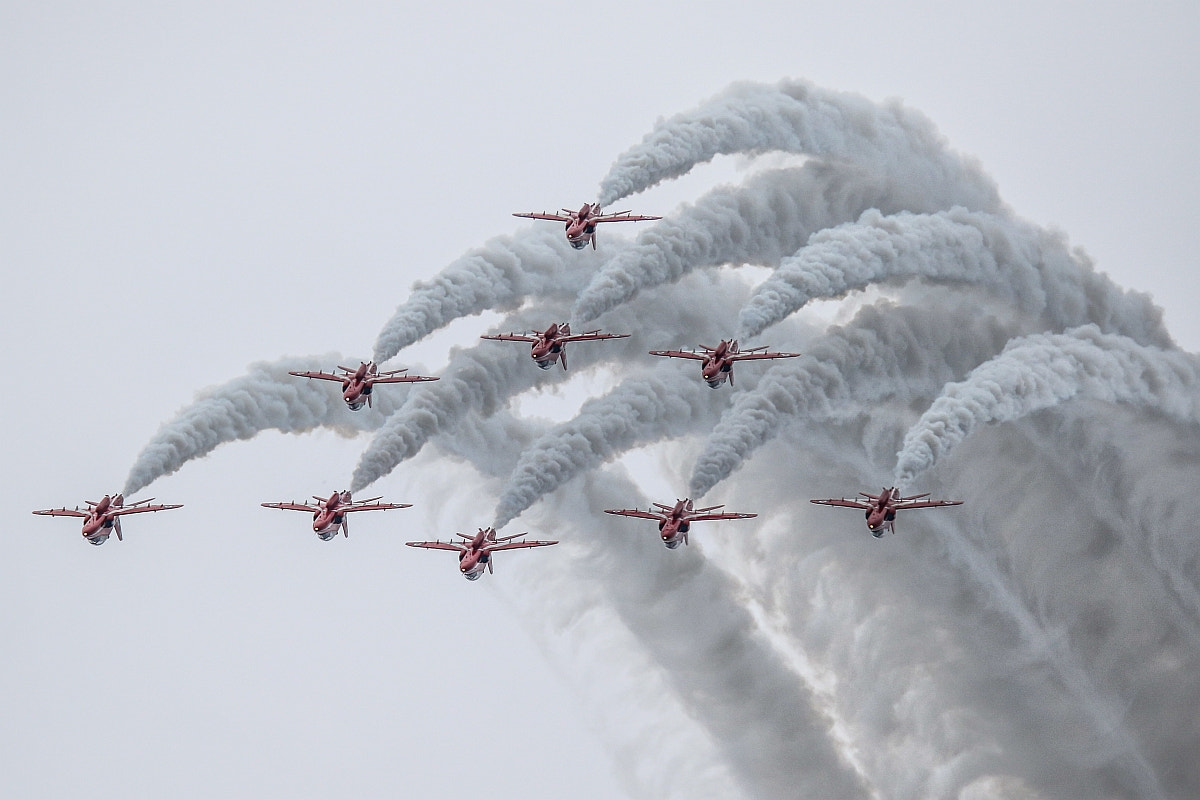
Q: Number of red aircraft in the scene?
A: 9